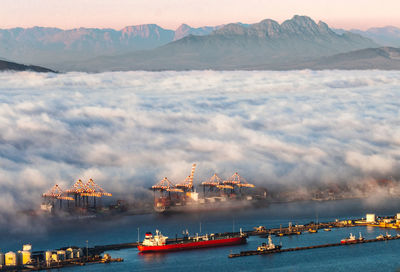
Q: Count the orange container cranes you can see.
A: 7